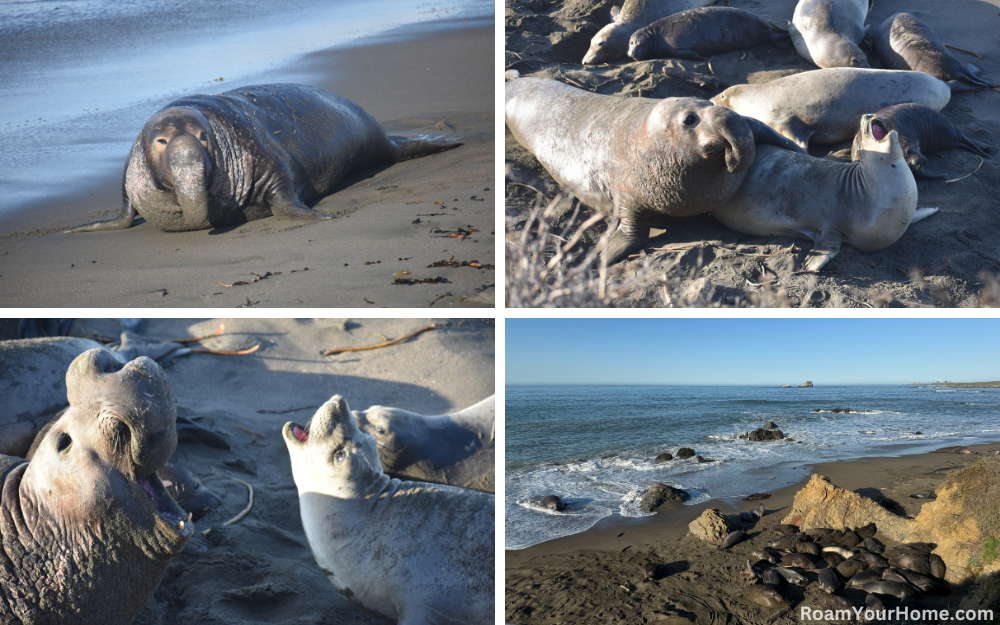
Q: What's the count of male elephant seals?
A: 3